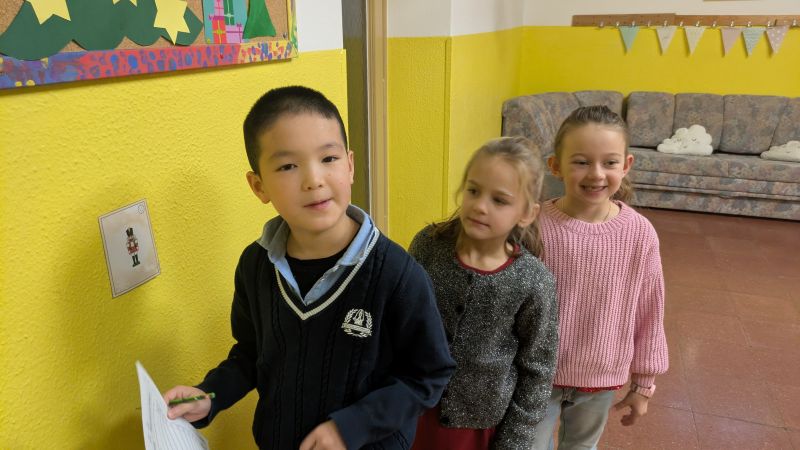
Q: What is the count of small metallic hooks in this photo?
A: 12